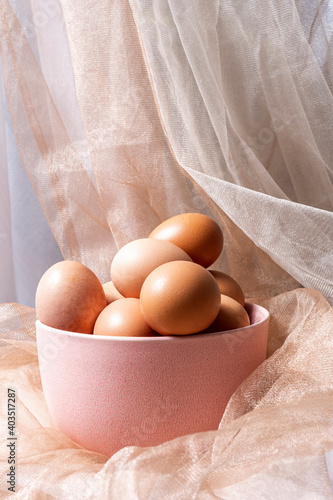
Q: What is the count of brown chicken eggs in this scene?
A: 8